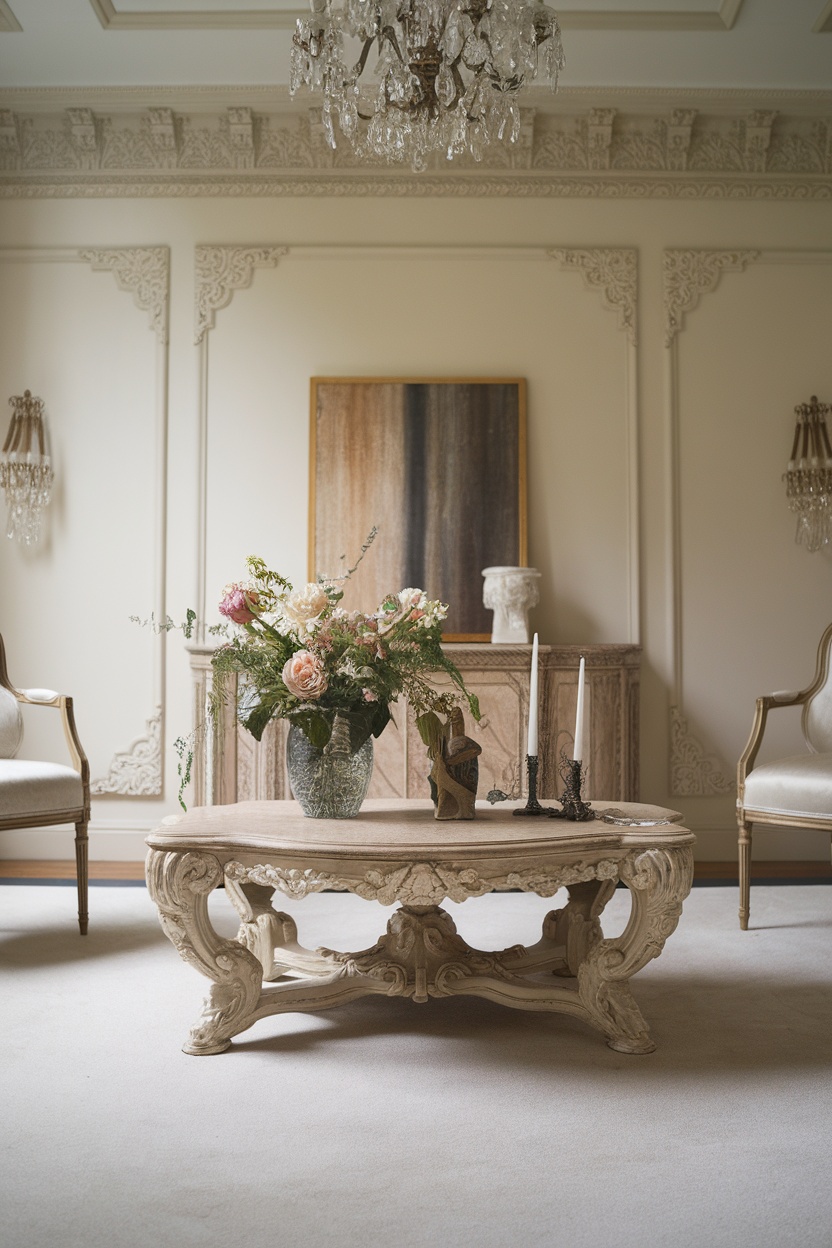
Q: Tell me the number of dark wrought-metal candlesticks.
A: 2